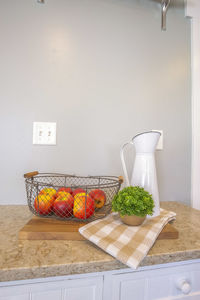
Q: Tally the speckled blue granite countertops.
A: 0